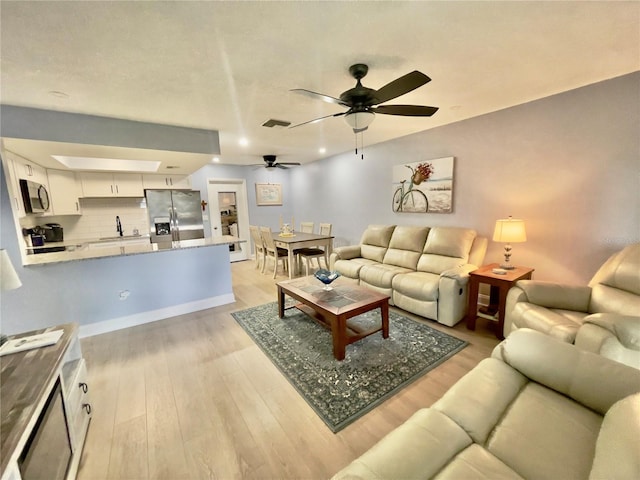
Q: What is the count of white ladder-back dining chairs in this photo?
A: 4